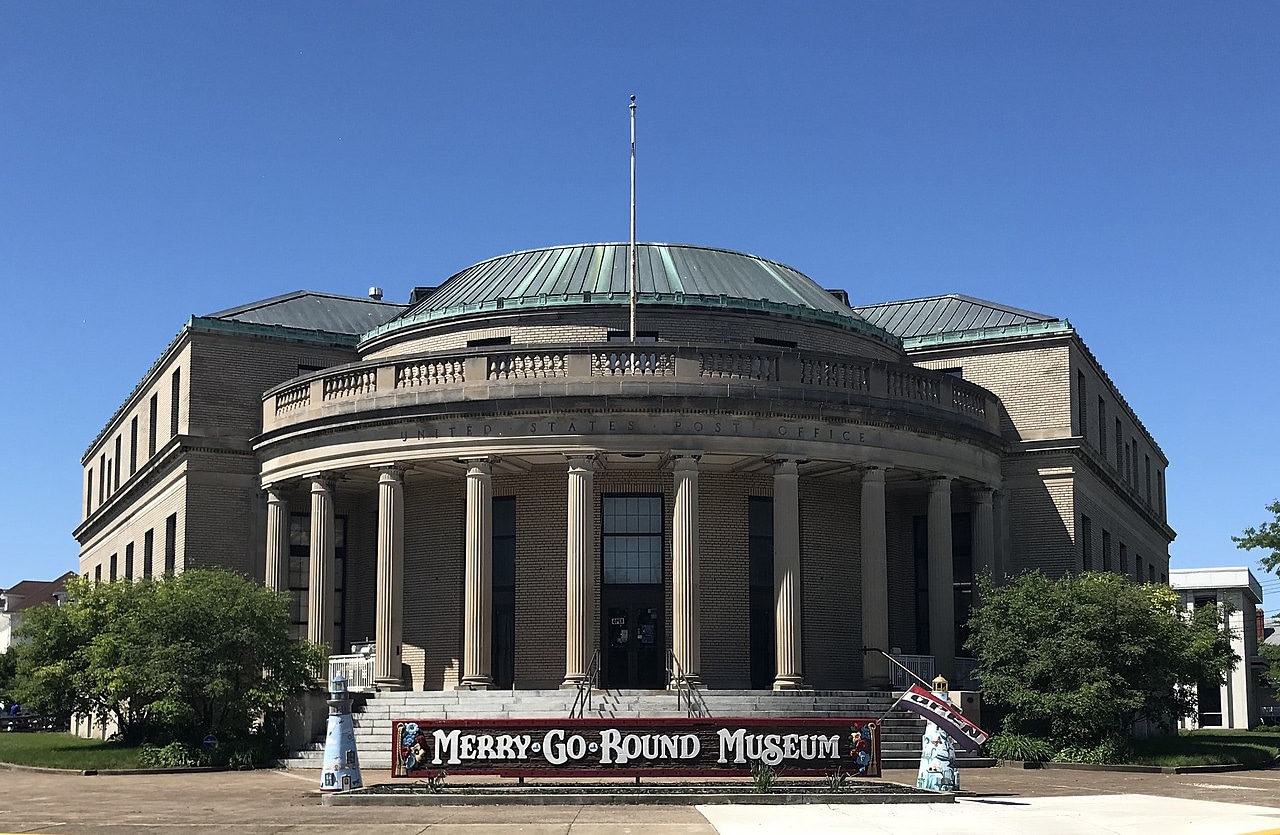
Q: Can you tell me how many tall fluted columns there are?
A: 10